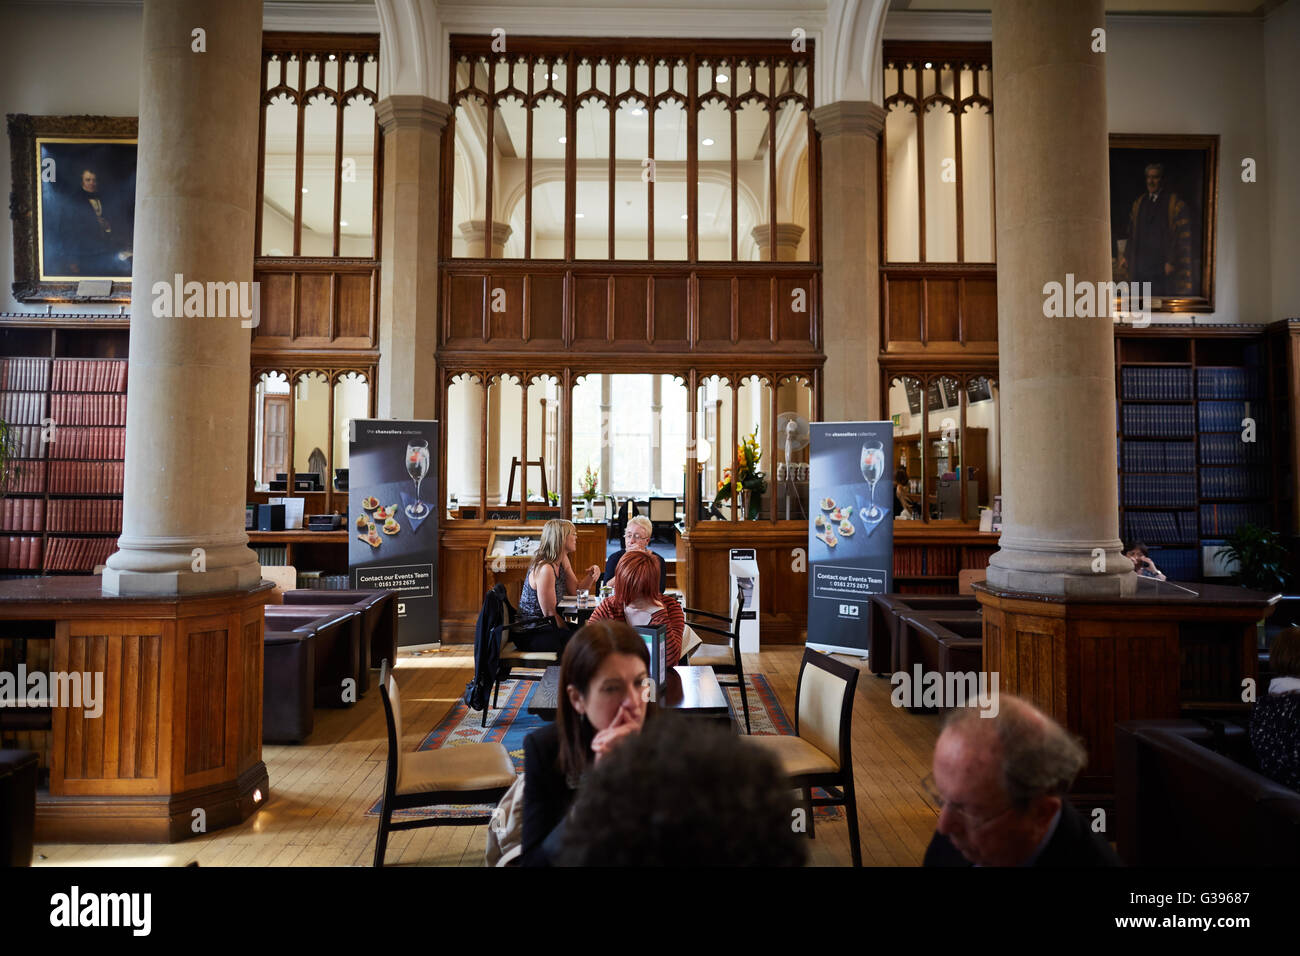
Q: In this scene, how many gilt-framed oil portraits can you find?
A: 2